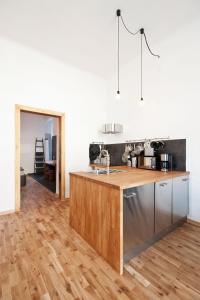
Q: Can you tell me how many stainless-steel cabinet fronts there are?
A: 3